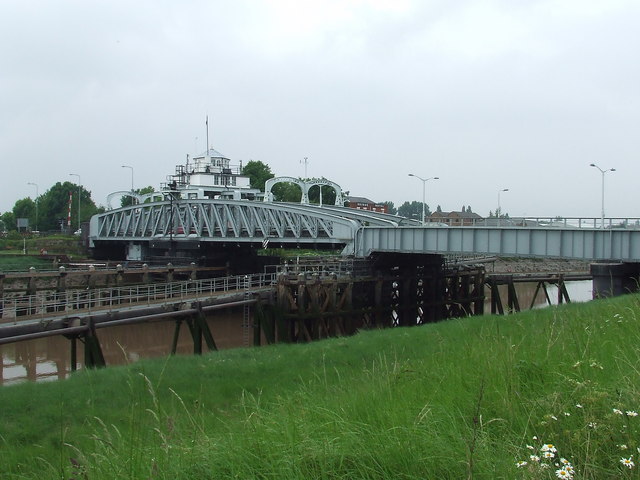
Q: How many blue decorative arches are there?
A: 4